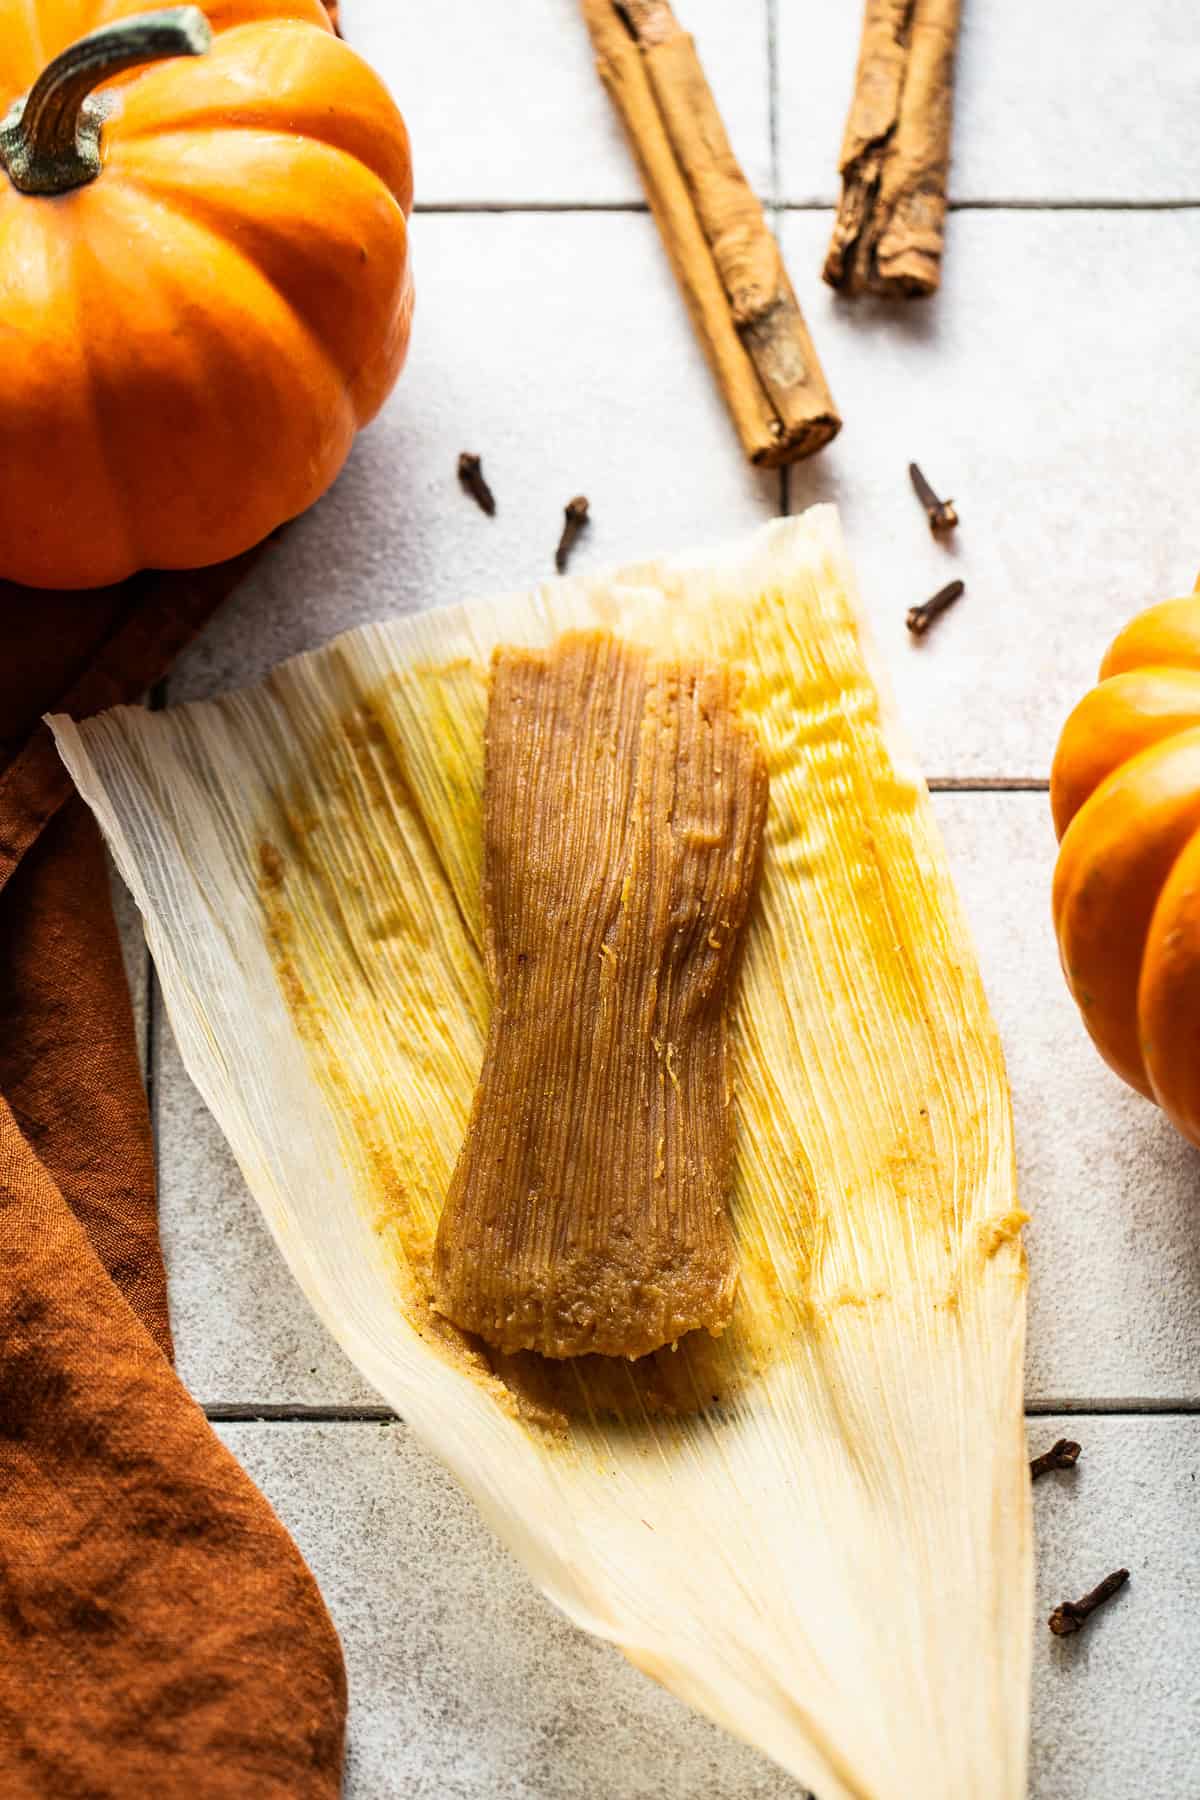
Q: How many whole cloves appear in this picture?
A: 6